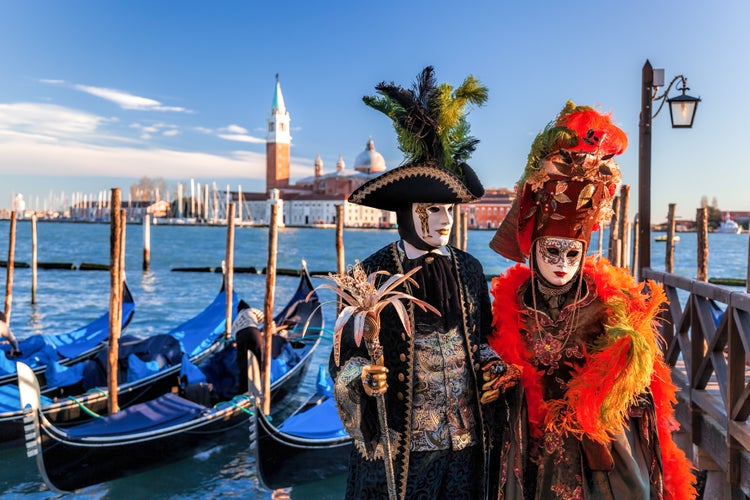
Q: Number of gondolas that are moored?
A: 4